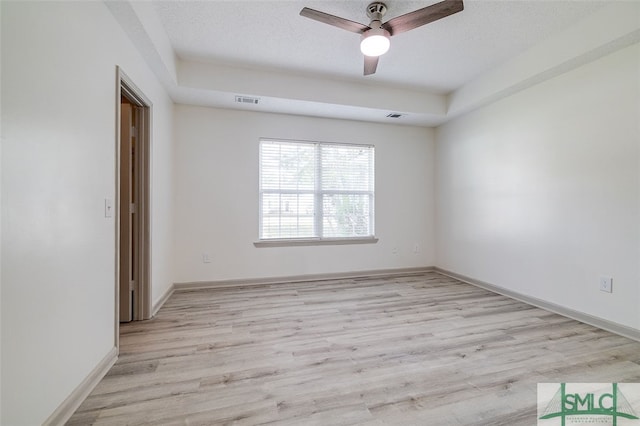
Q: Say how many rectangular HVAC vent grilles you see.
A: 2